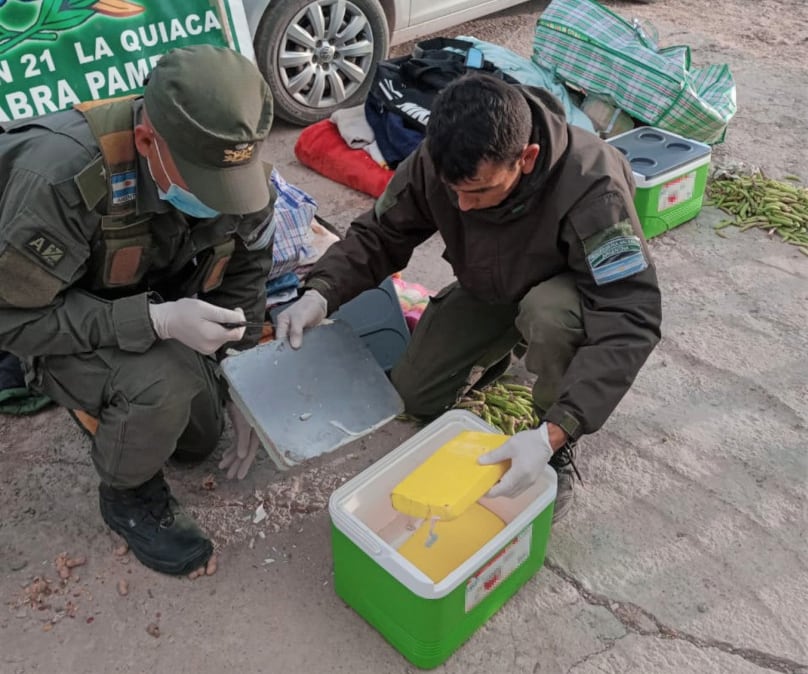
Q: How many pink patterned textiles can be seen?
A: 1